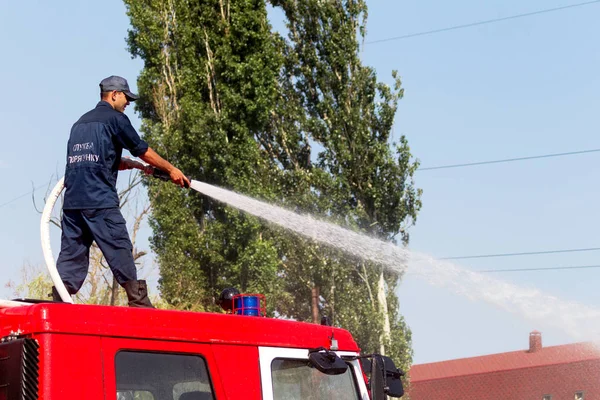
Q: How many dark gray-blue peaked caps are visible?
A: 1